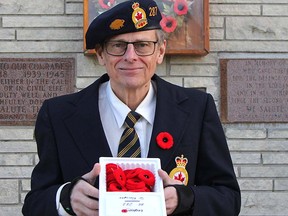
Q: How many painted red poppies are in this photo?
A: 3